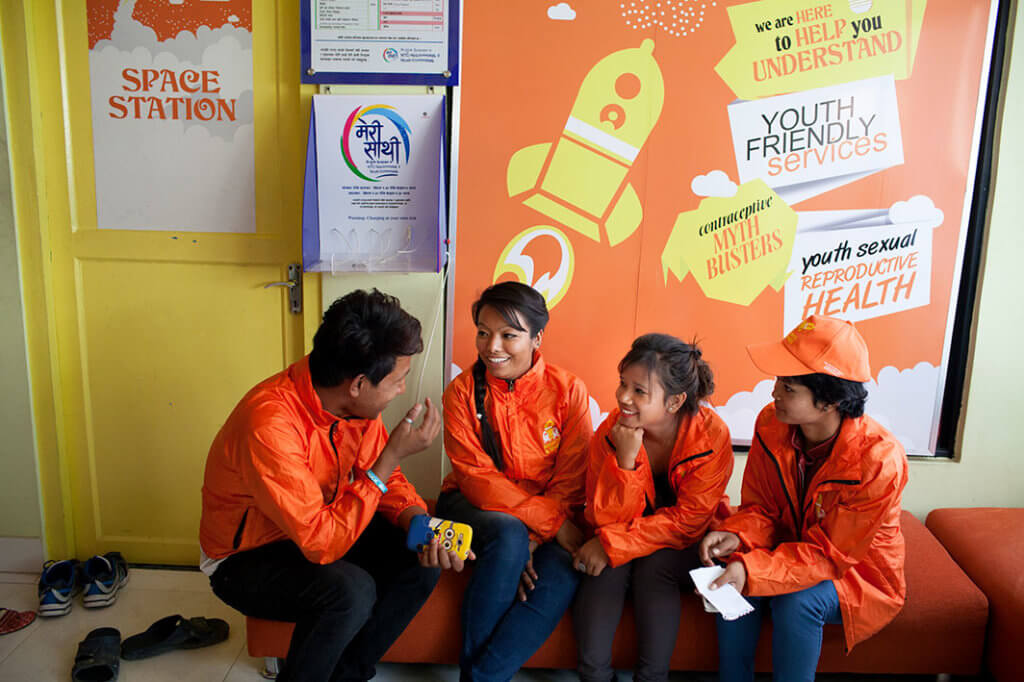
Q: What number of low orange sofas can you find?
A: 2